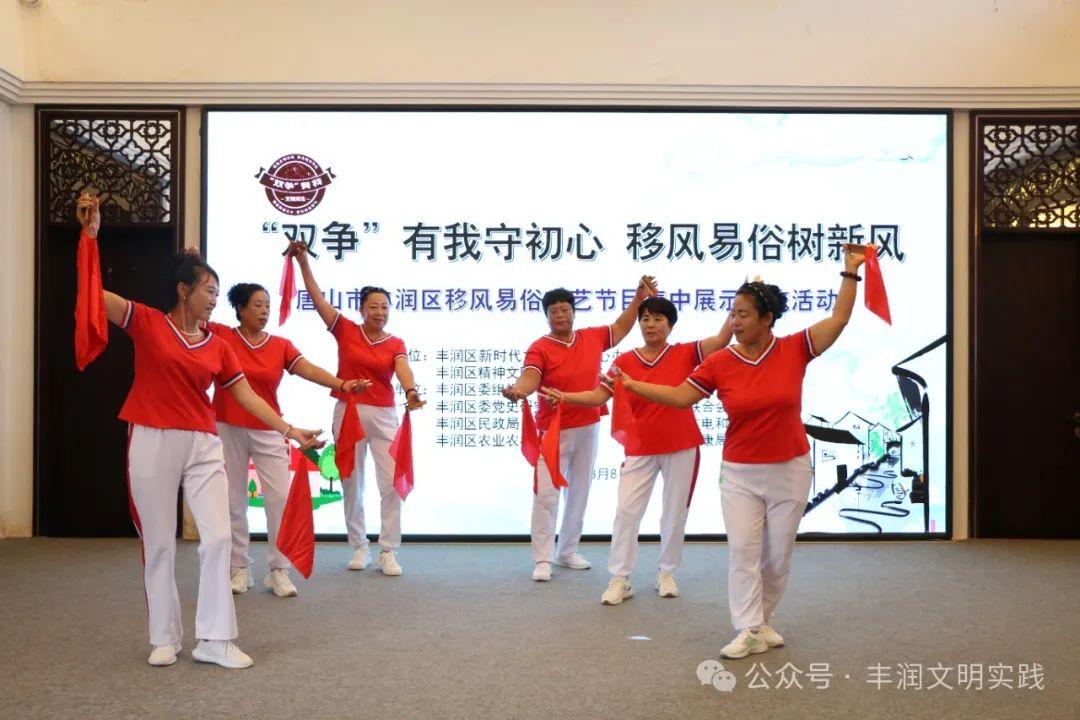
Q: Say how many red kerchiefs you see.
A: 9